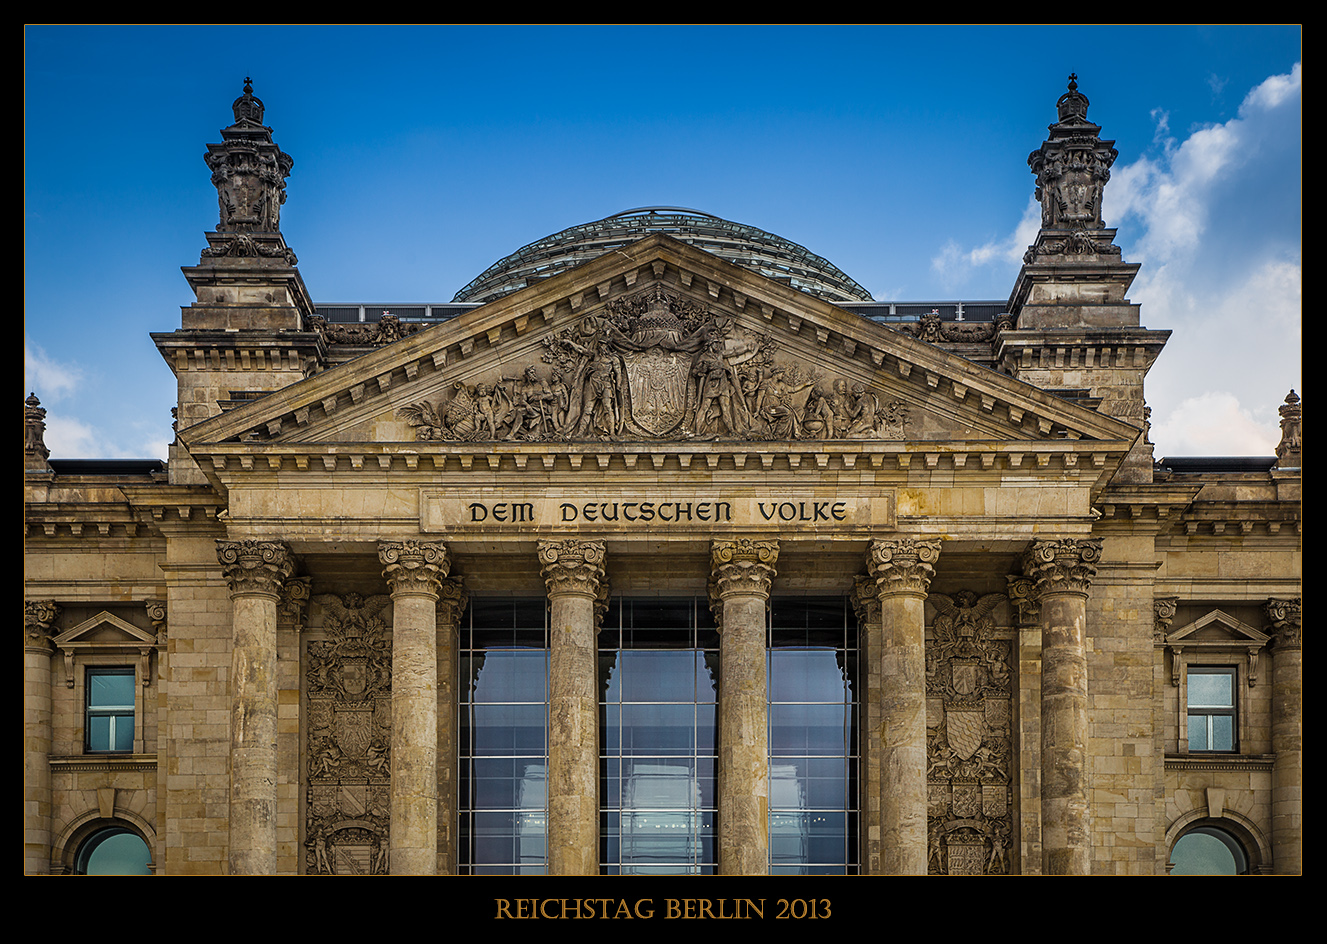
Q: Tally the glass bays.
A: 3